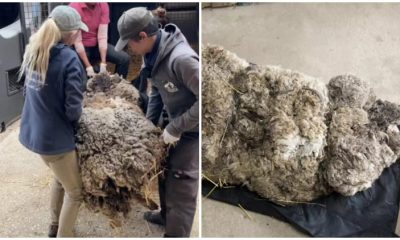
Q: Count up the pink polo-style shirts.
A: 1